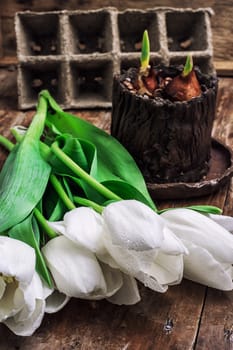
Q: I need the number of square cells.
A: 8